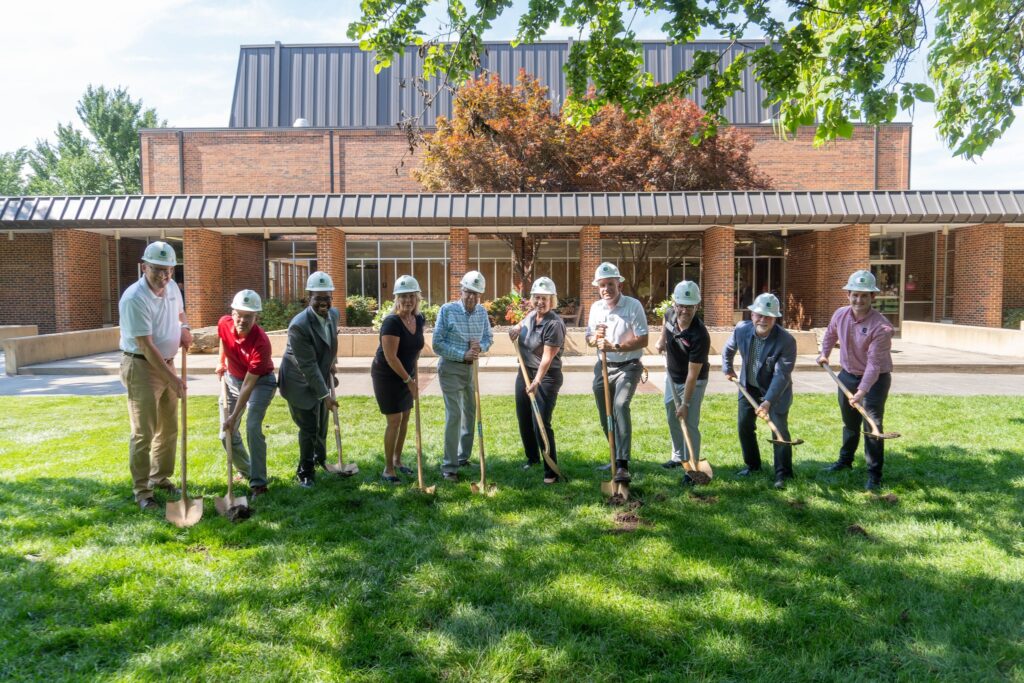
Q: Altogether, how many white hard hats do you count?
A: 10